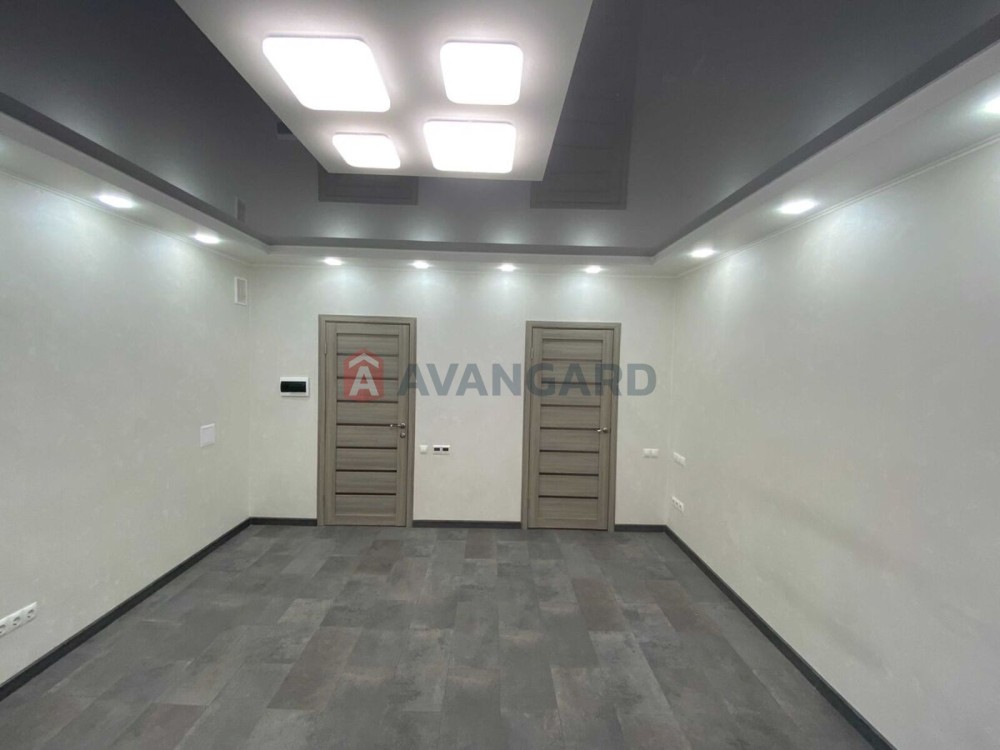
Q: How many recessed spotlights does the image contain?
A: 9